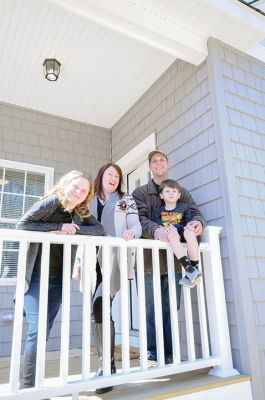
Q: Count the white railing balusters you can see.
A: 11